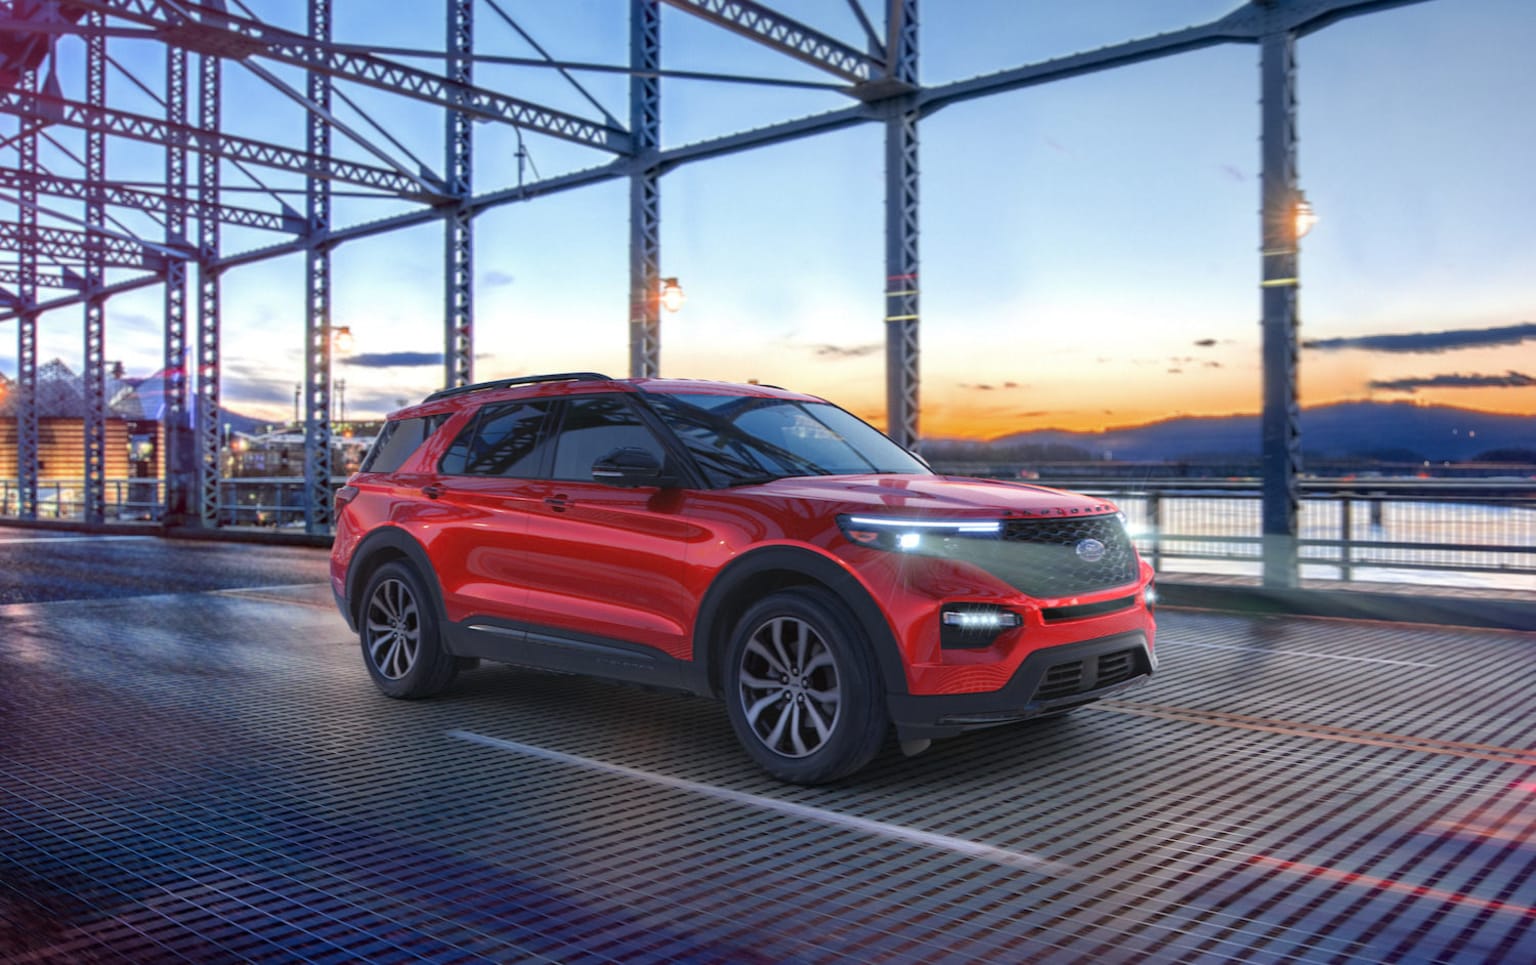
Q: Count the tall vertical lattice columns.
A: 9